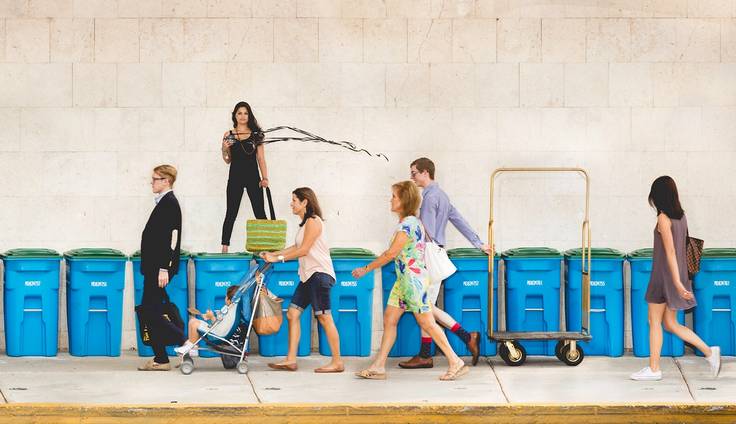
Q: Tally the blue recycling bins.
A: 12